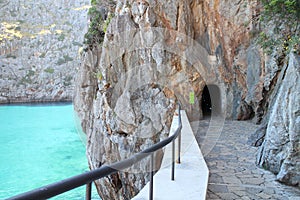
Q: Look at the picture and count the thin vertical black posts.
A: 4